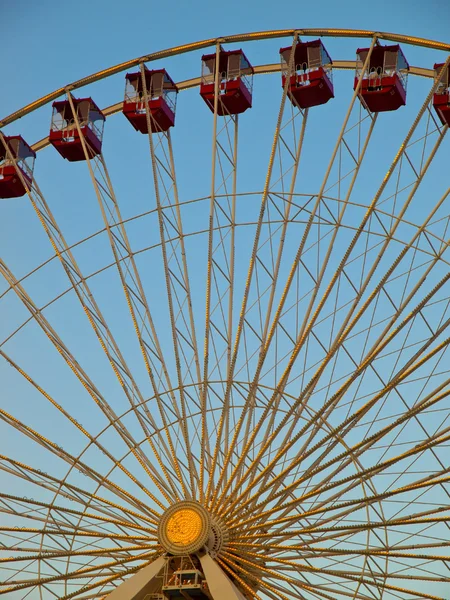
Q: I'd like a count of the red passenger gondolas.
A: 7